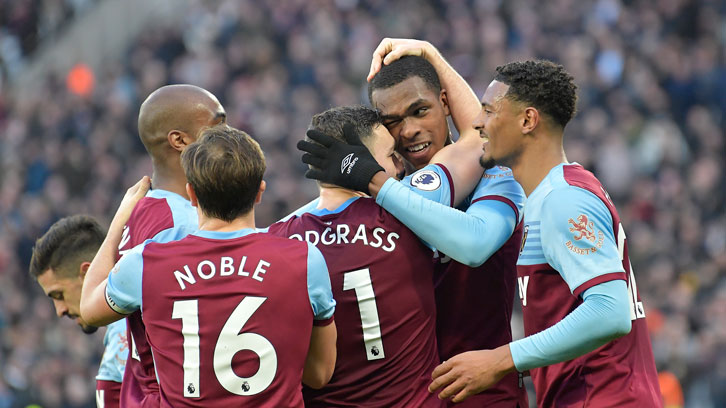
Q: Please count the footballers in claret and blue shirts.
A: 6